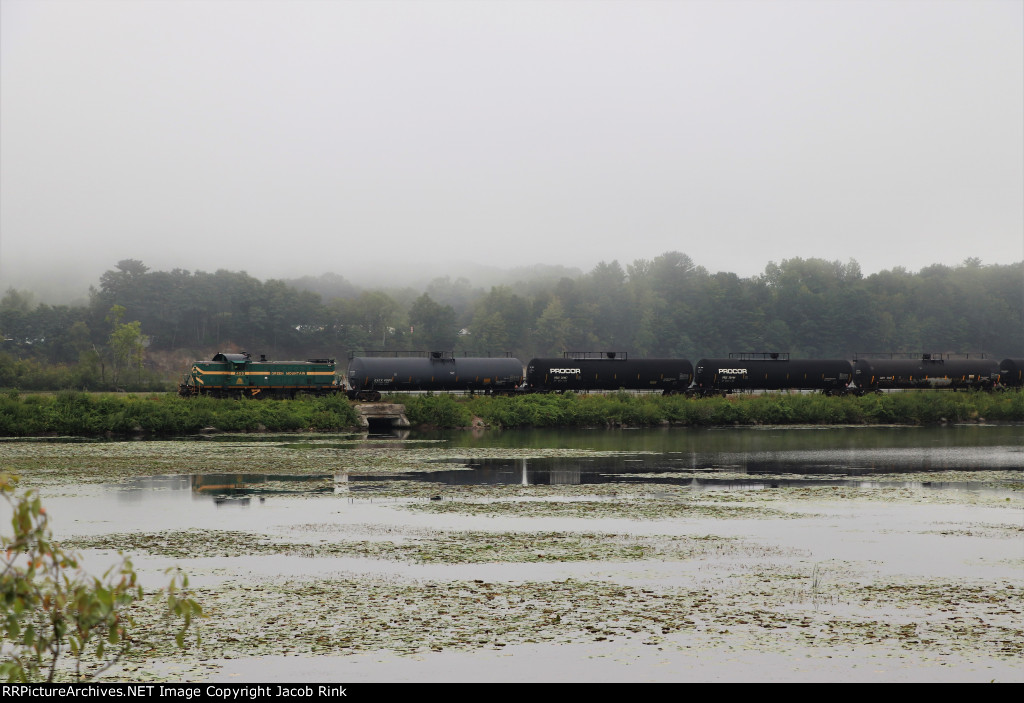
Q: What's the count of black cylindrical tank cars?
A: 5